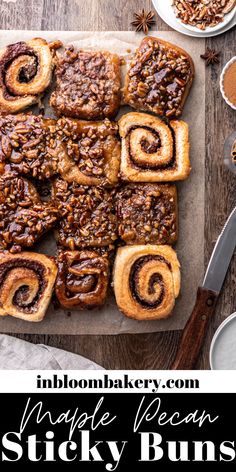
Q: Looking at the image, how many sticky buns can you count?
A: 12